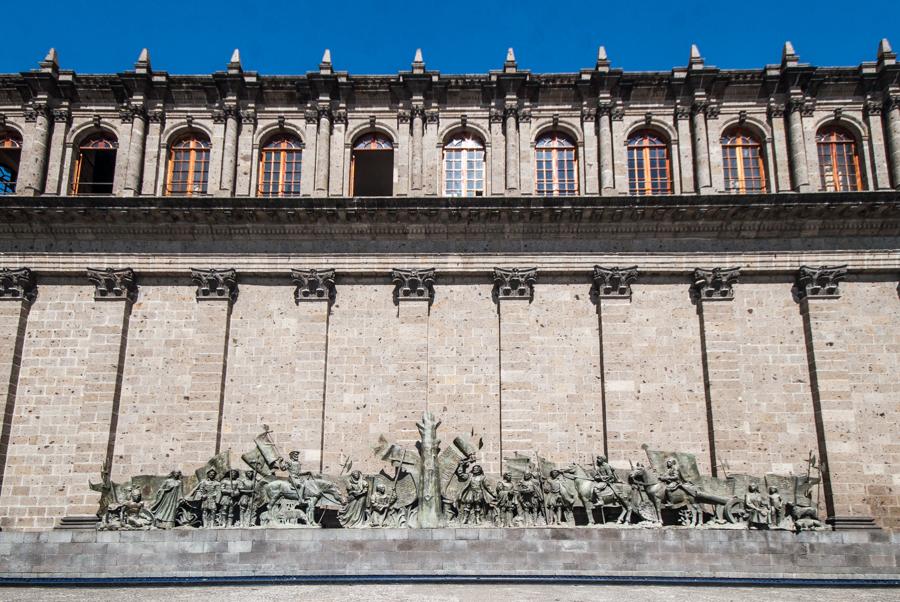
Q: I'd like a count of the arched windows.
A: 10